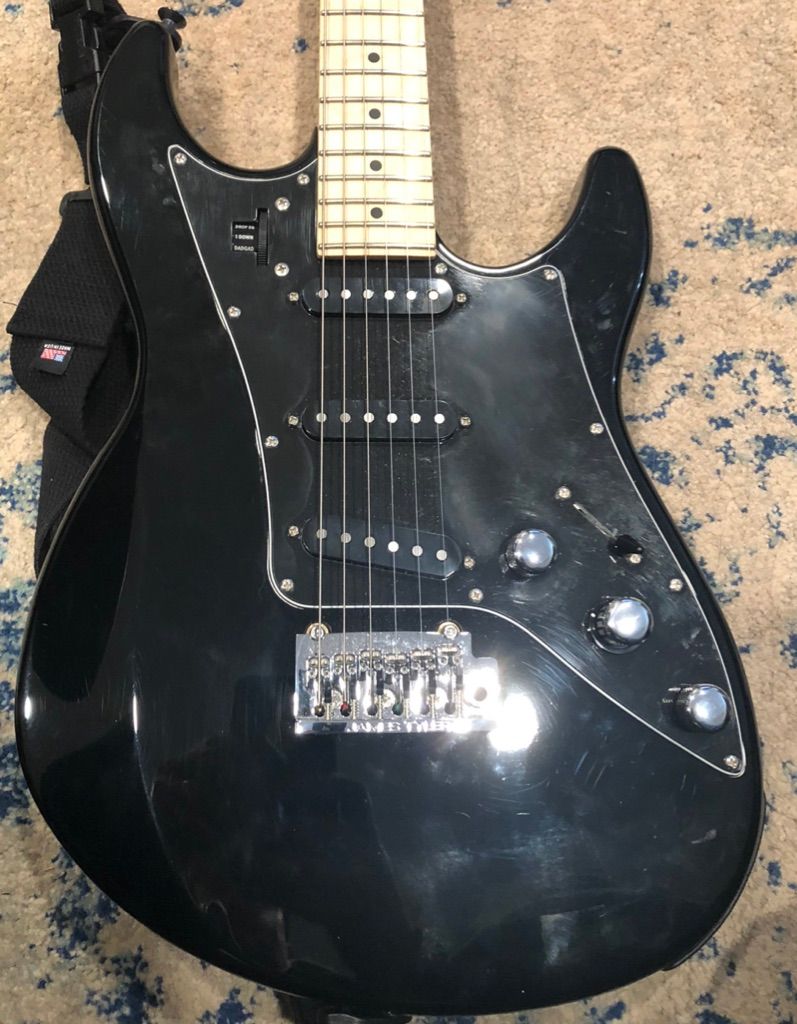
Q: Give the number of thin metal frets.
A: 10